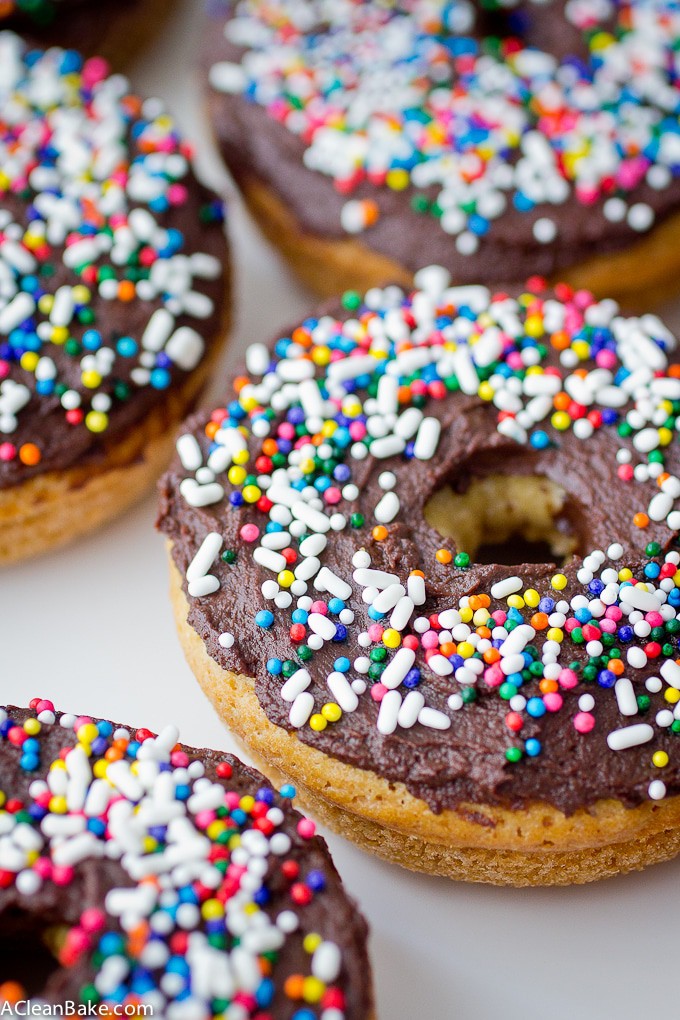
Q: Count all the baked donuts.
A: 5